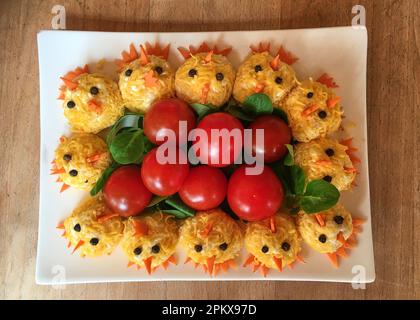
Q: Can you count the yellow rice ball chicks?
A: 12